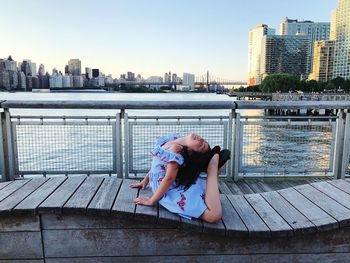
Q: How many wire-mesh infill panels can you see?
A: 3